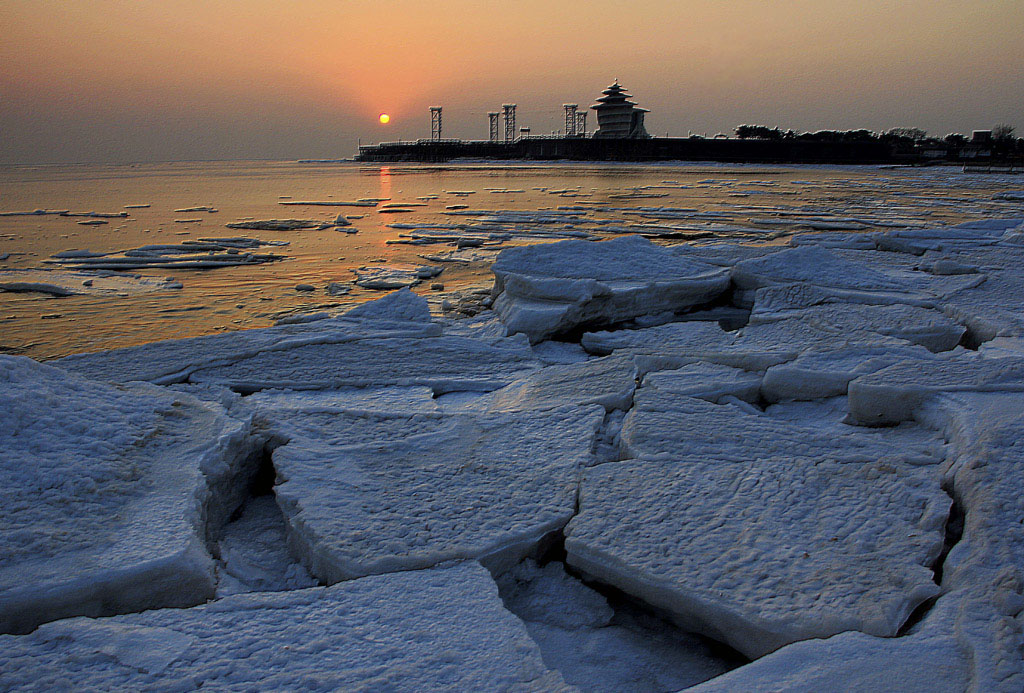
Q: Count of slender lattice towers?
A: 5